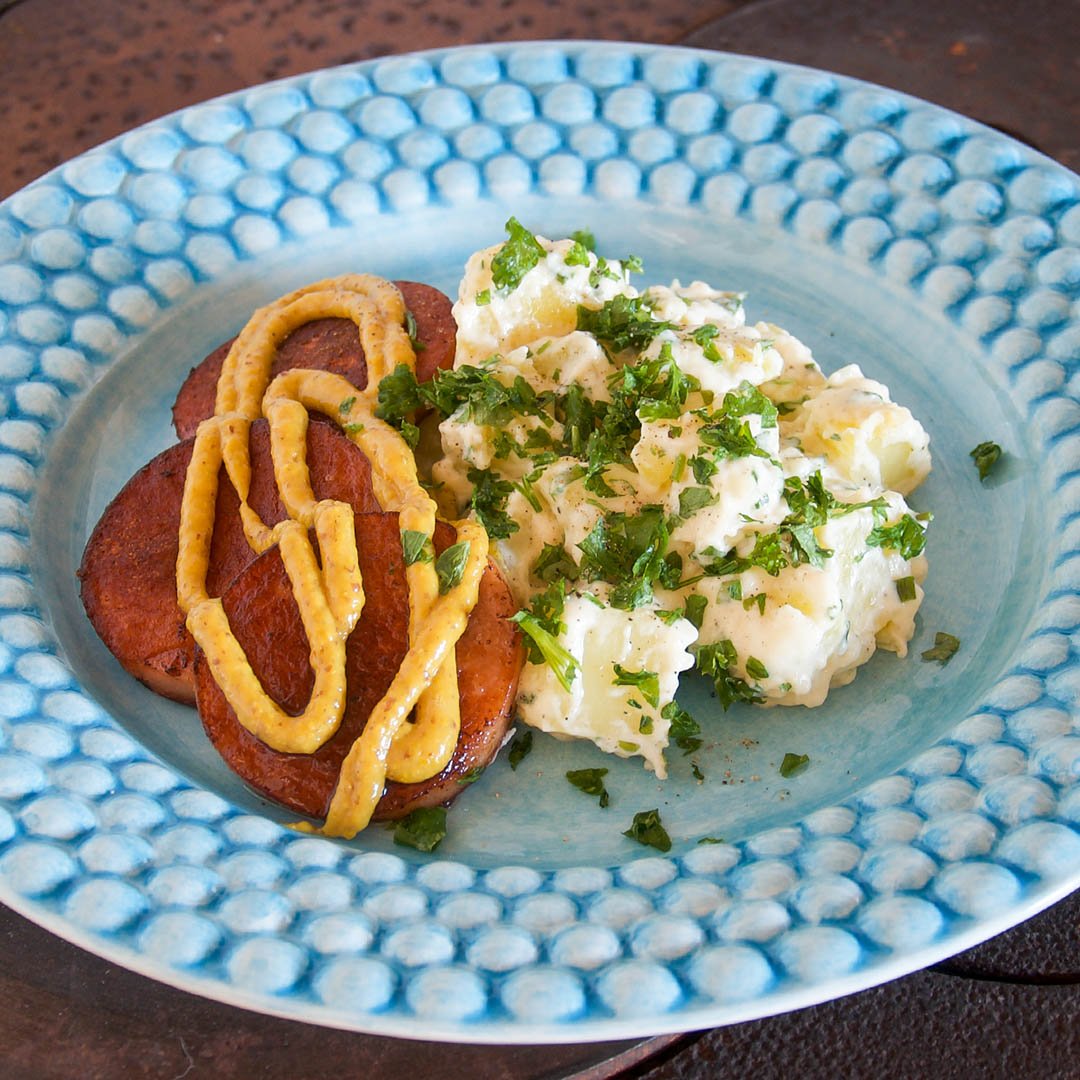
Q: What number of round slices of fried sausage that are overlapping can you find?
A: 3